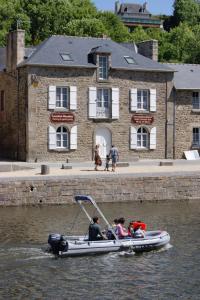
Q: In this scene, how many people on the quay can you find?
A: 3